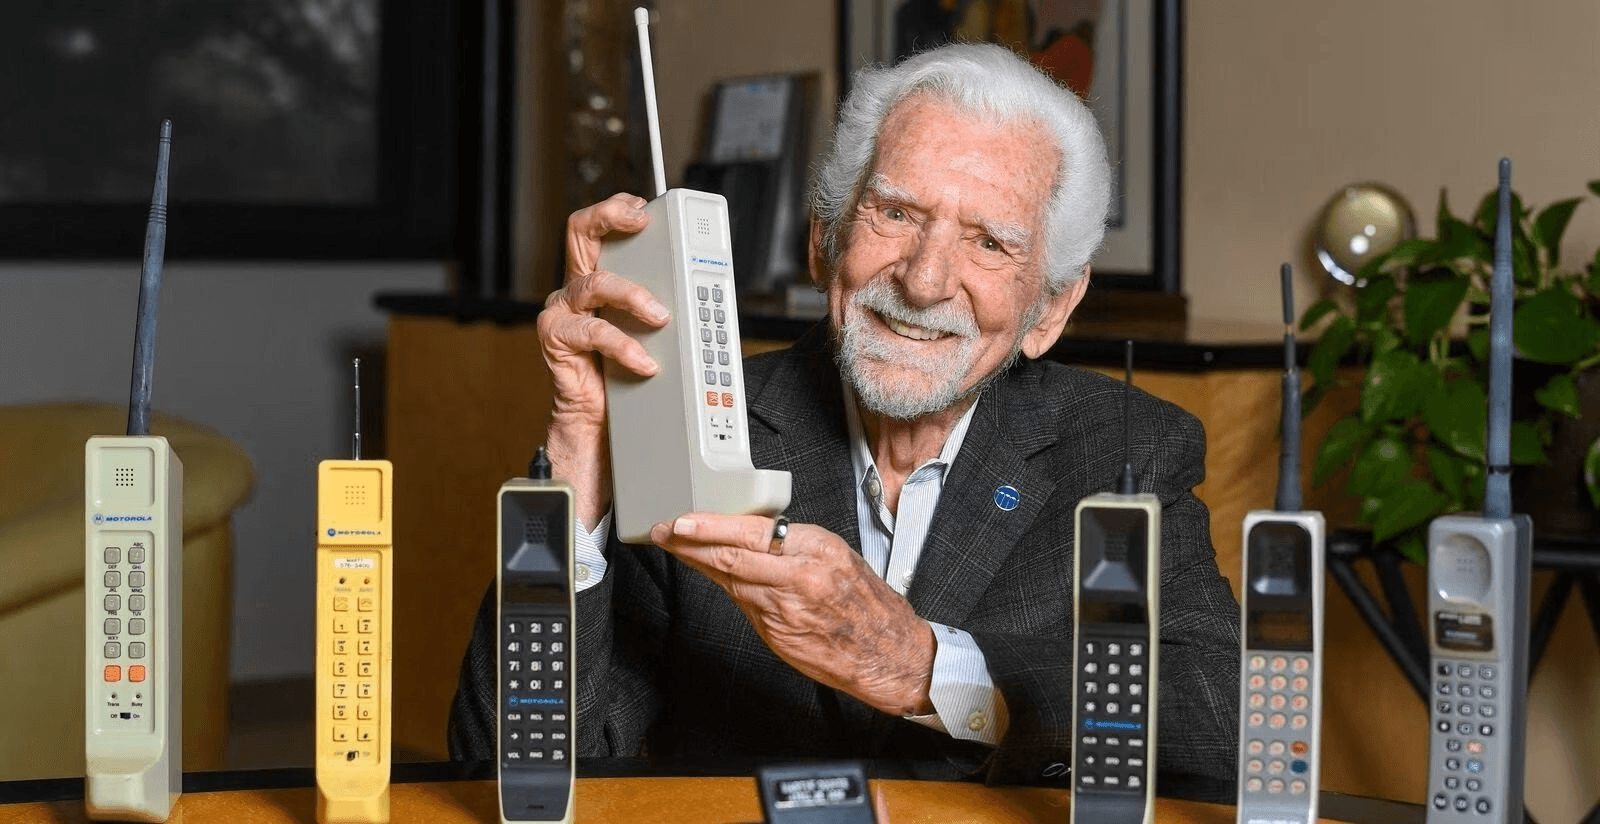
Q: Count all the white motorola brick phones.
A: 2